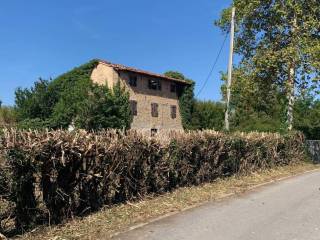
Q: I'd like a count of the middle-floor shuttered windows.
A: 3